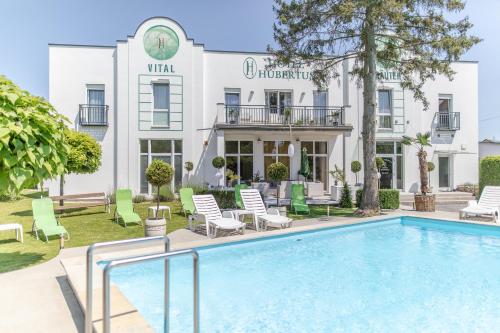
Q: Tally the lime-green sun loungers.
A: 5